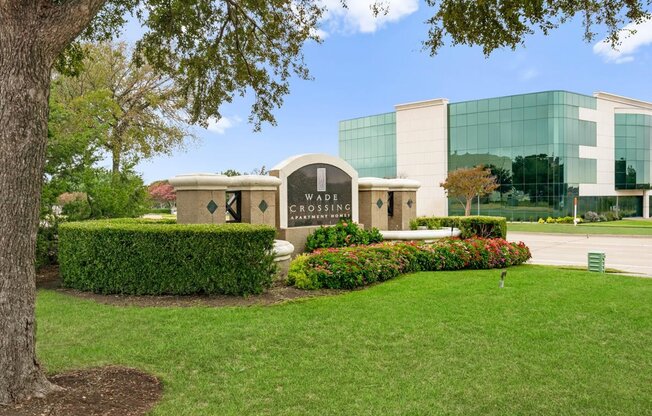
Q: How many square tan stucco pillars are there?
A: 4